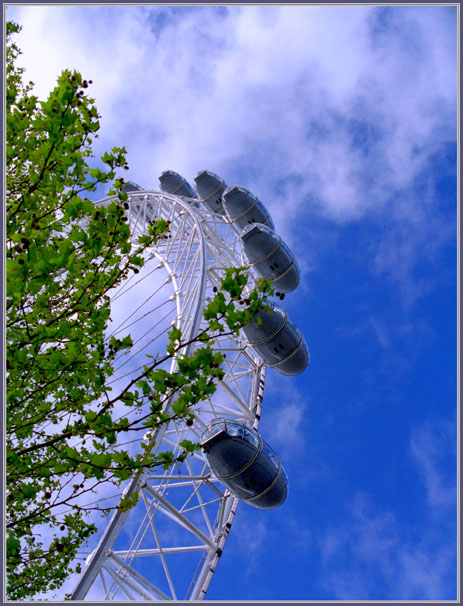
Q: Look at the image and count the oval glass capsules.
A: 7